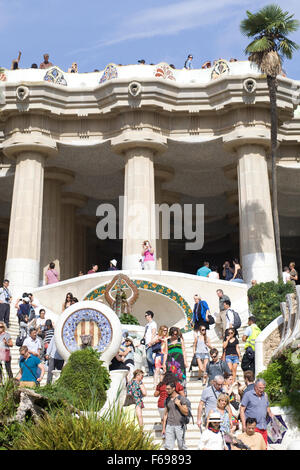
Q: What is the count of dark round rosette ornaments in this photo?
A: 3